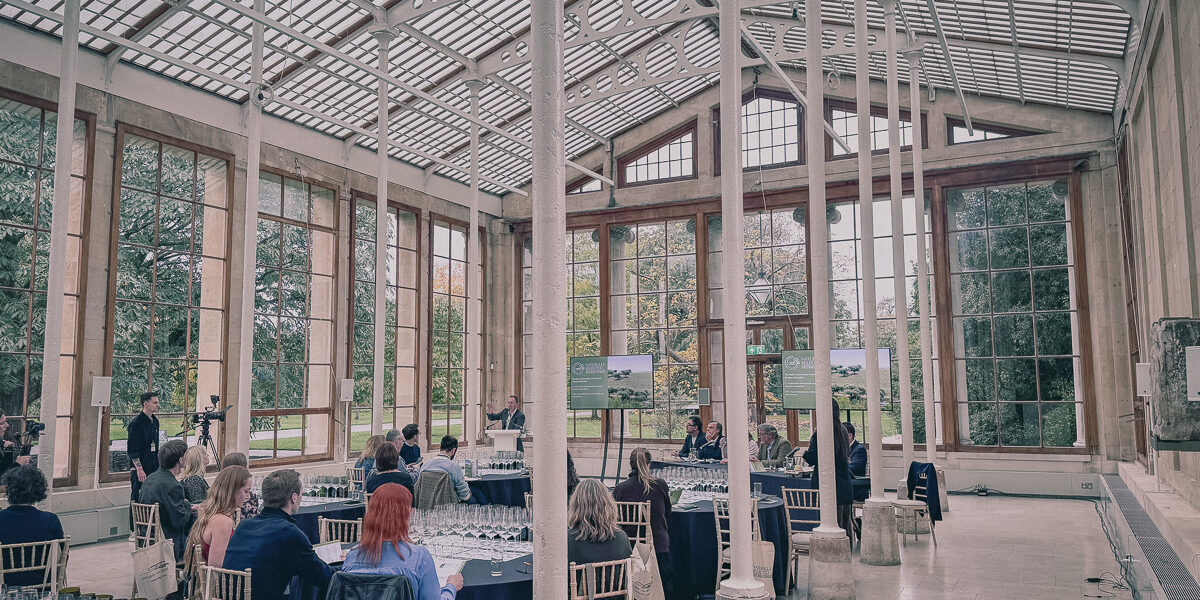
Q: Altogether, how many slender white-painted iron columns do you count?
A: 10